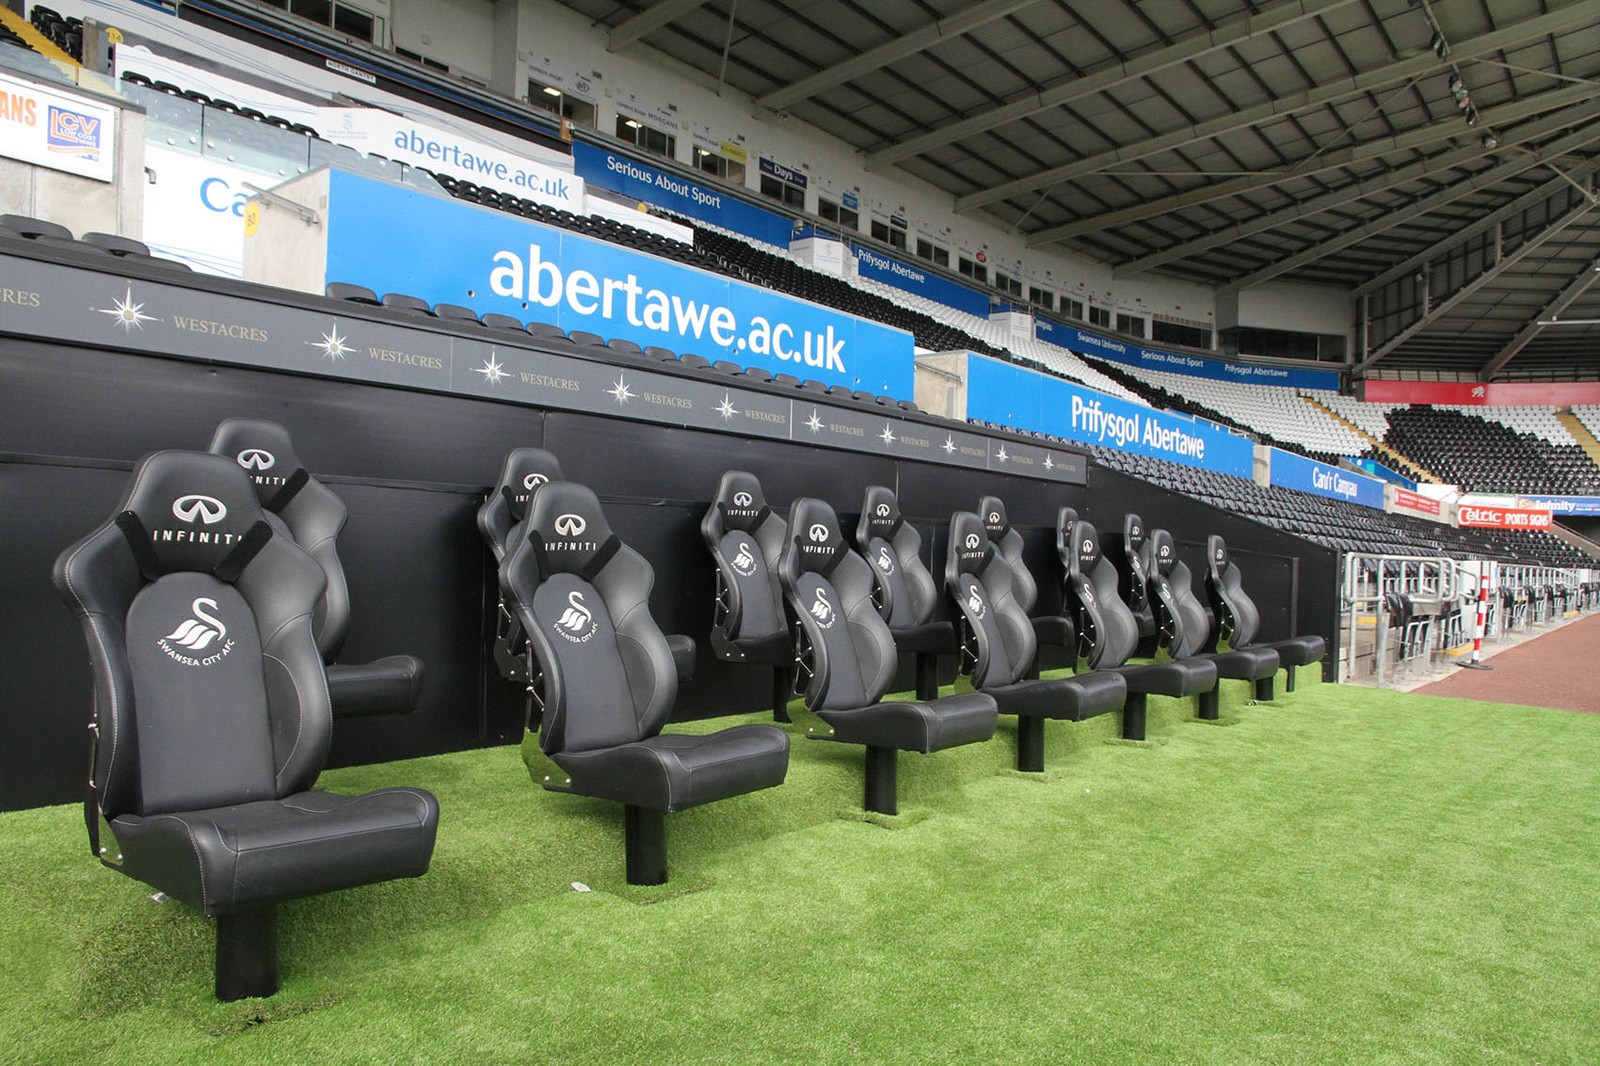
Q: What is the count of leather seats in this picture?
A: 14